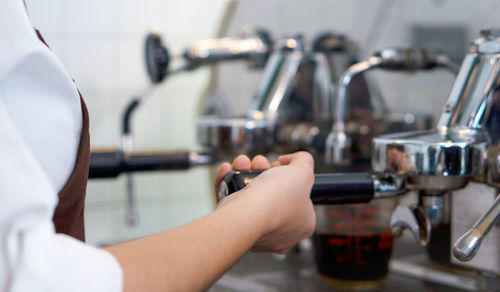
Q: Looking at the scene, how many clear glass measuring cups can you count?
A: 1